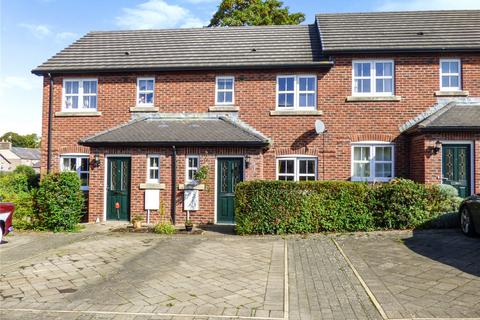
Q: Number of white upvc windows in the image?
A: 11